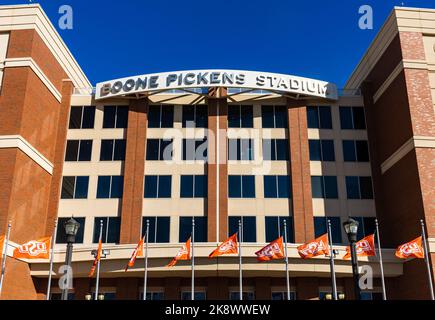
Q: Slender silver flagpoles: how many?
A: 10